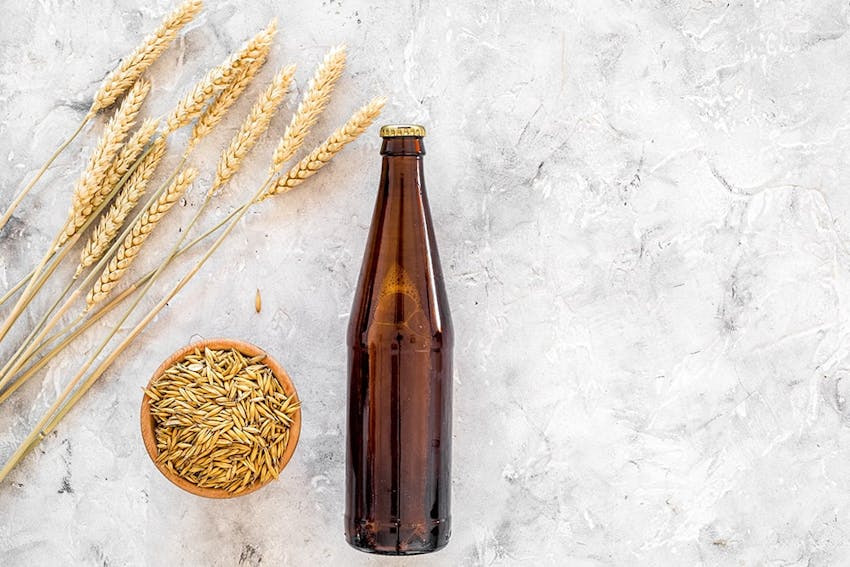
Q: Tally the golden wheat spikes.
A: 10